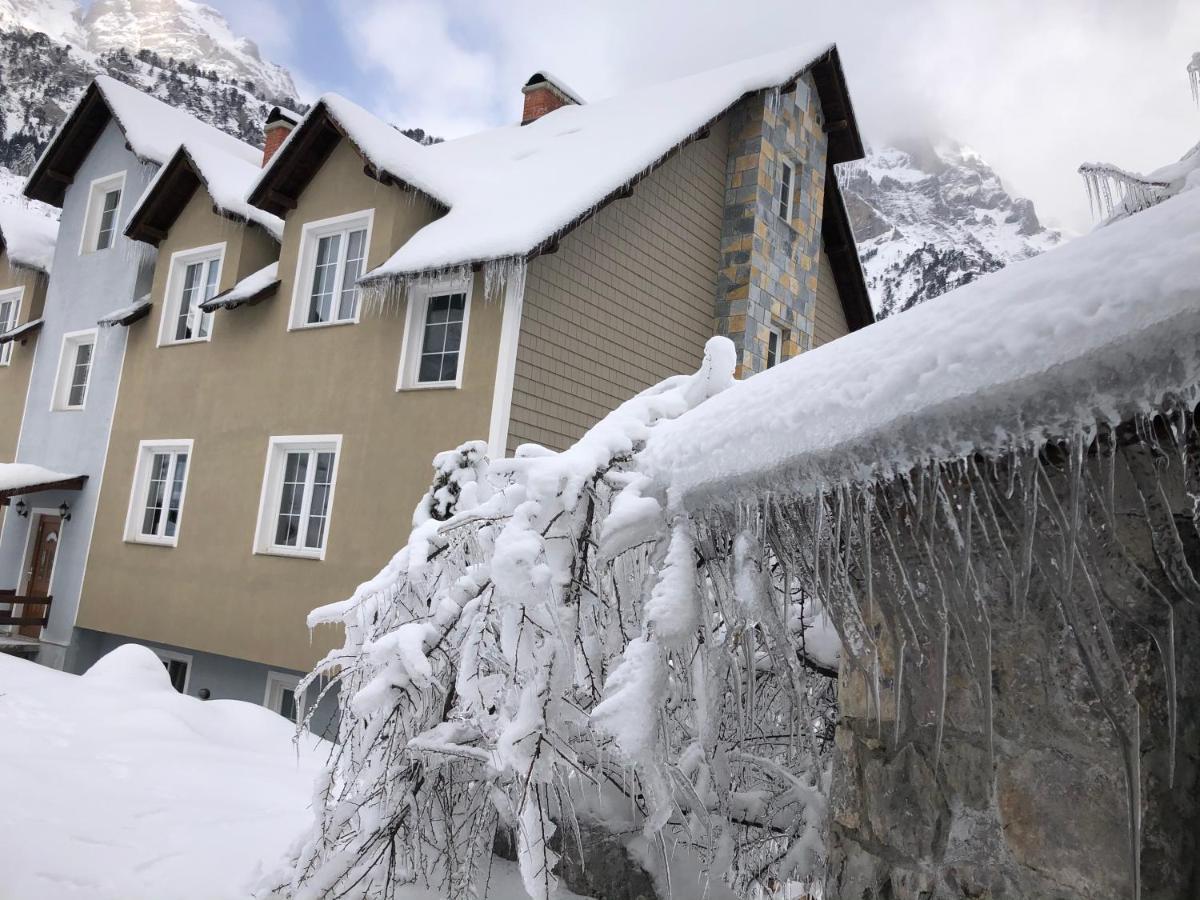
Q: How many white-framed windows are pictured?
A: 12